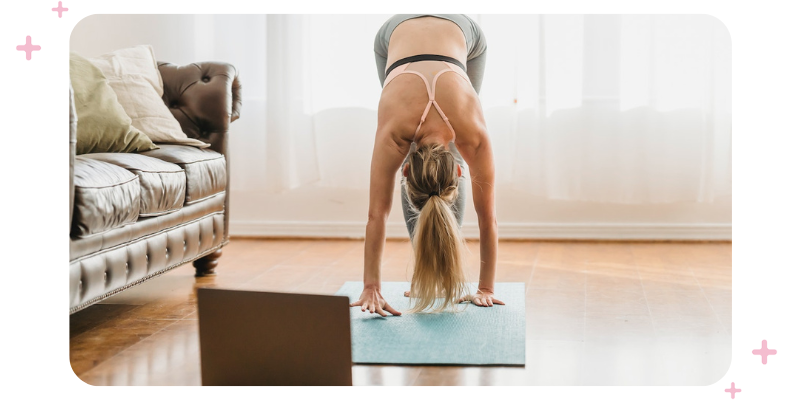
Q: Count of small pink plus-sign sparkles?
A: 4